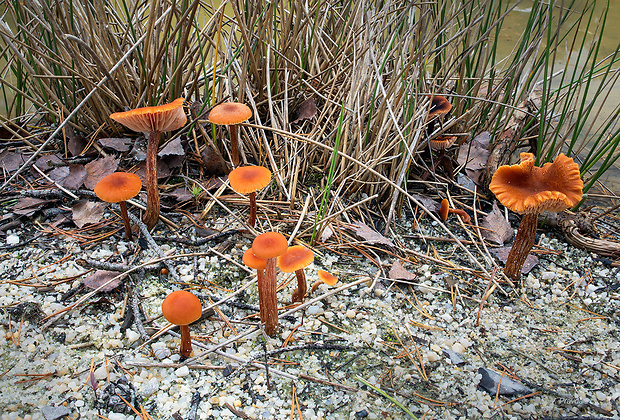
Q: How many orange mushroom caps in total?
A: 13